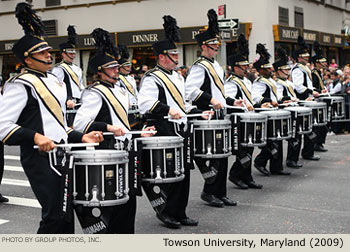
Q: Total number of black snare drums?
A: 8